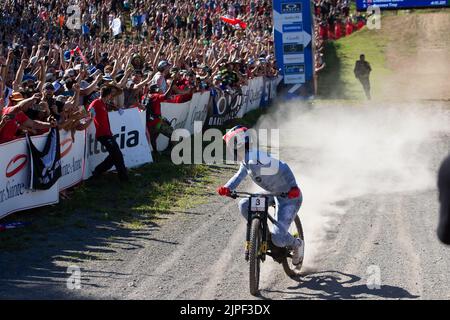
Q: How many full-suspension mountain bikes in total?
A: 1